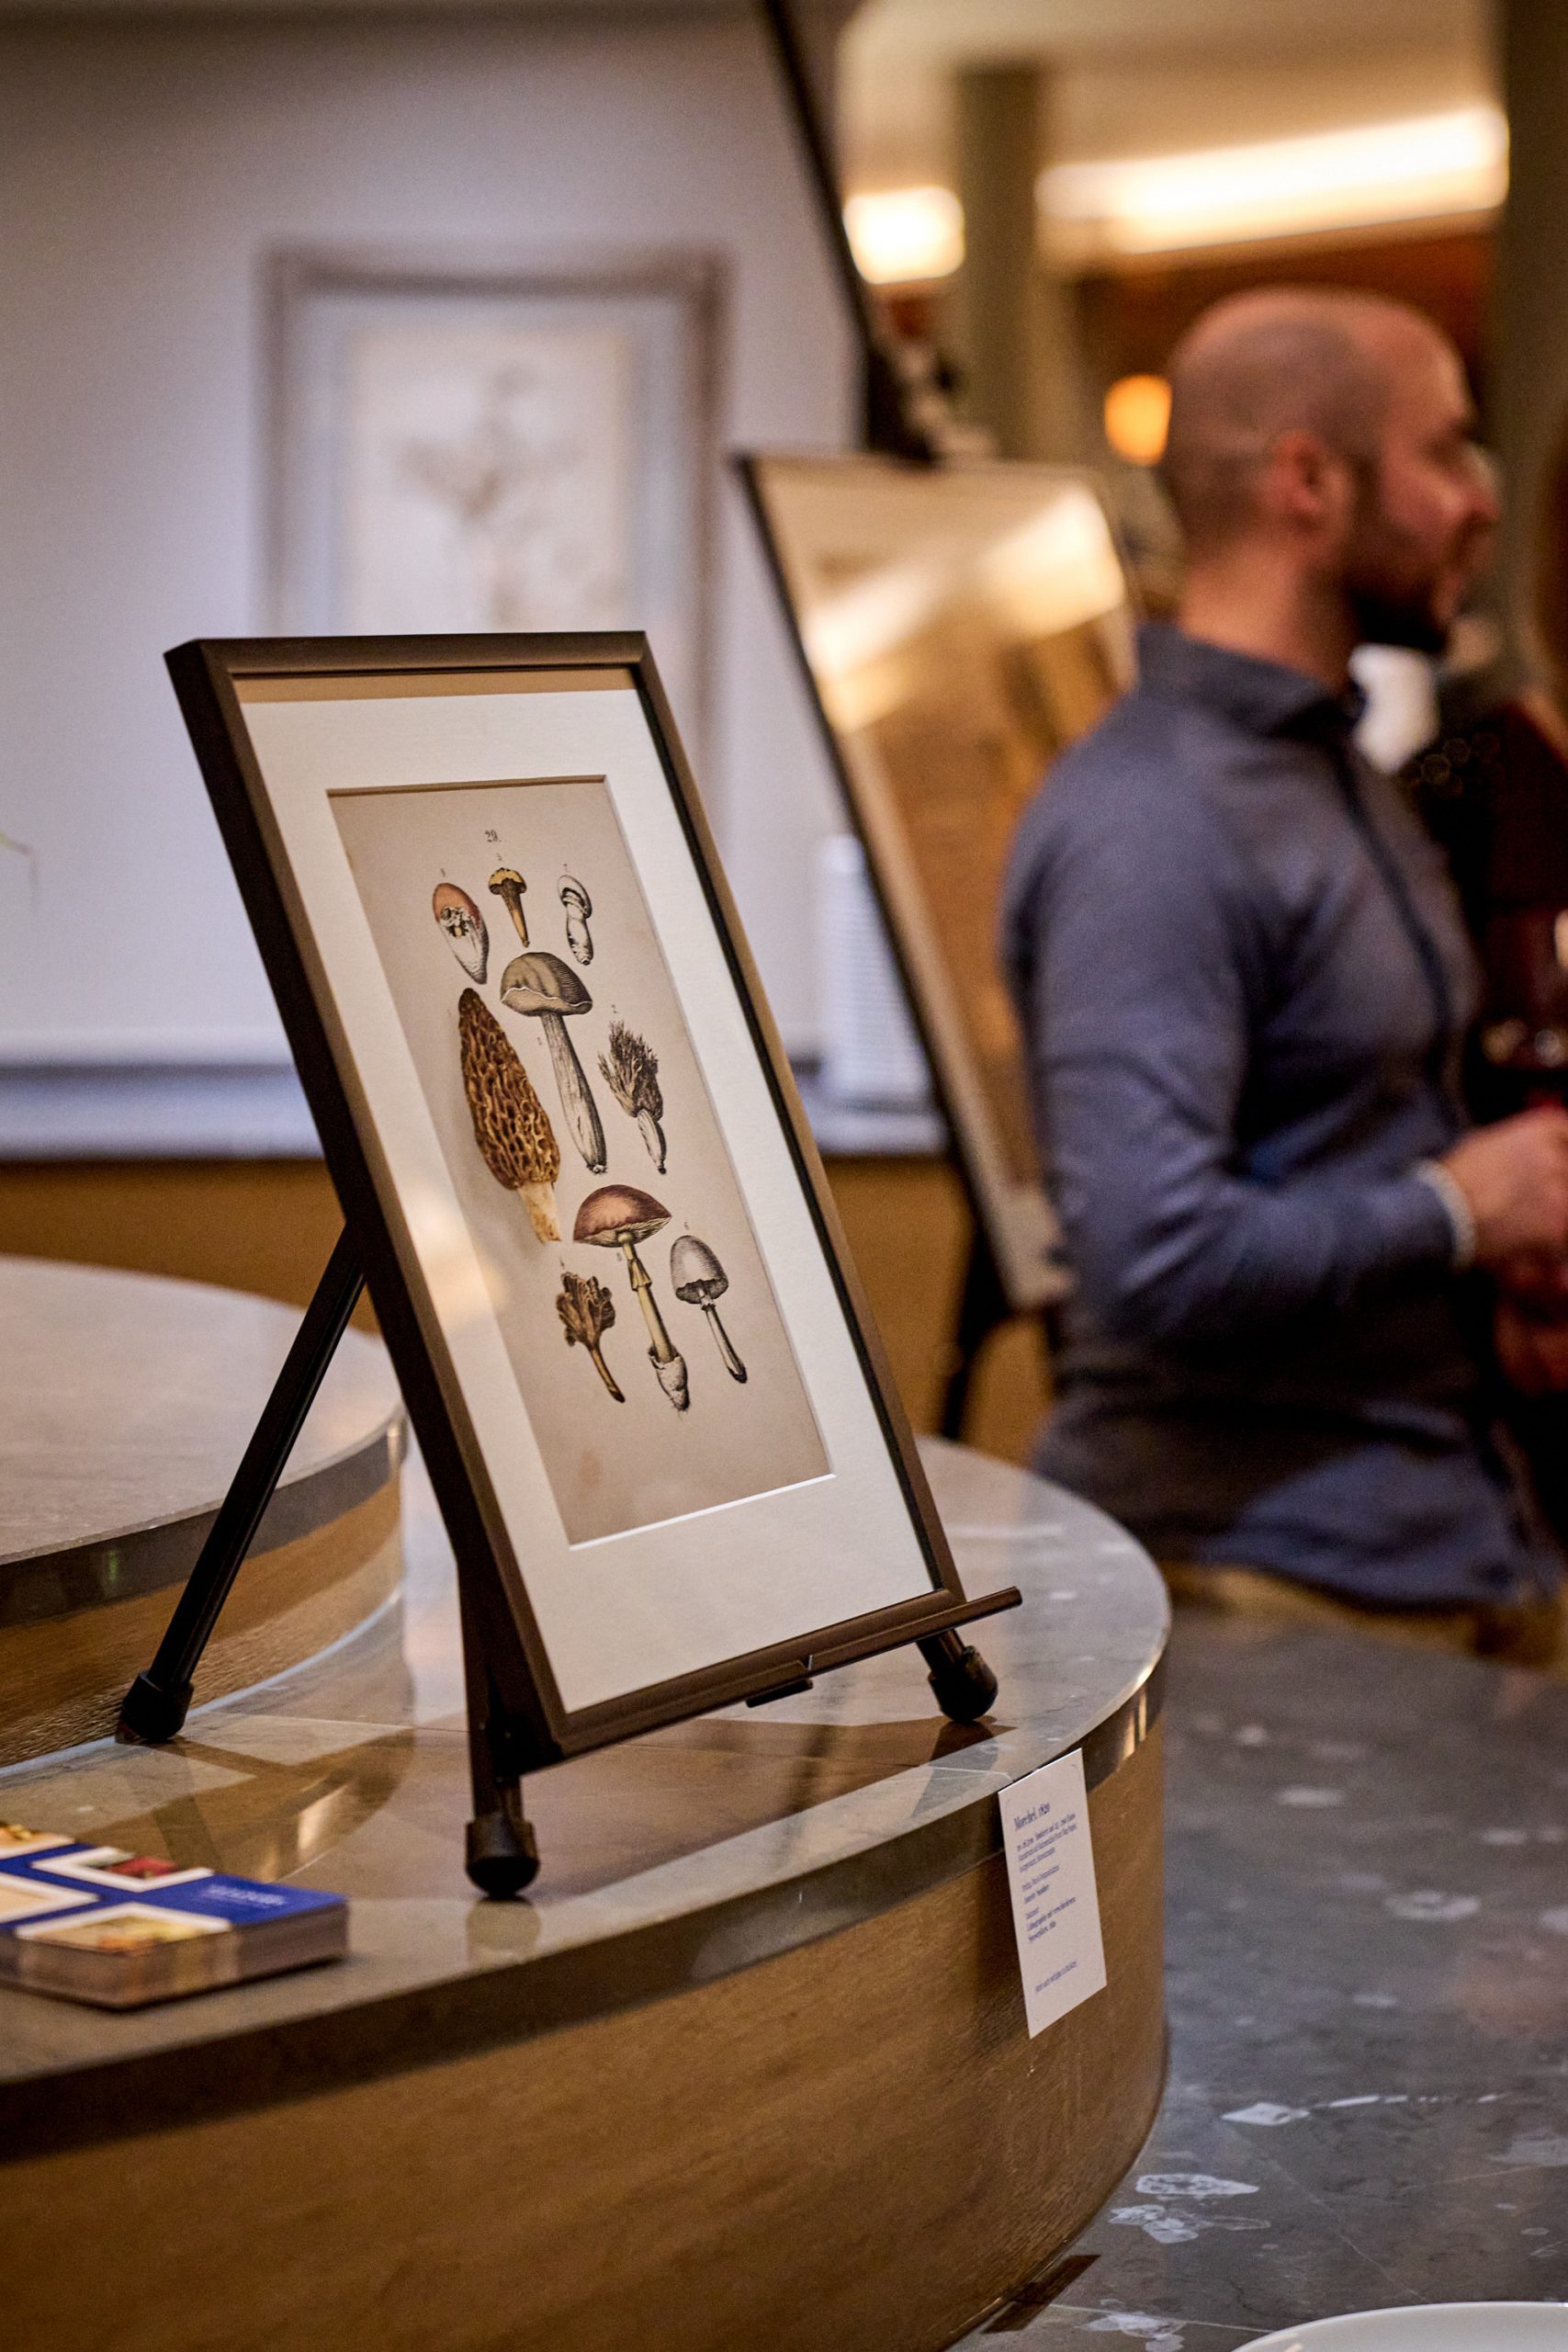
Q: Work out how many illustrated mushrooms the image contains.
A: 9